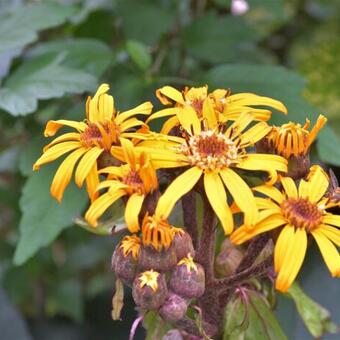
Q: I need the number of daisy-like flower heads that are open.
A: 5